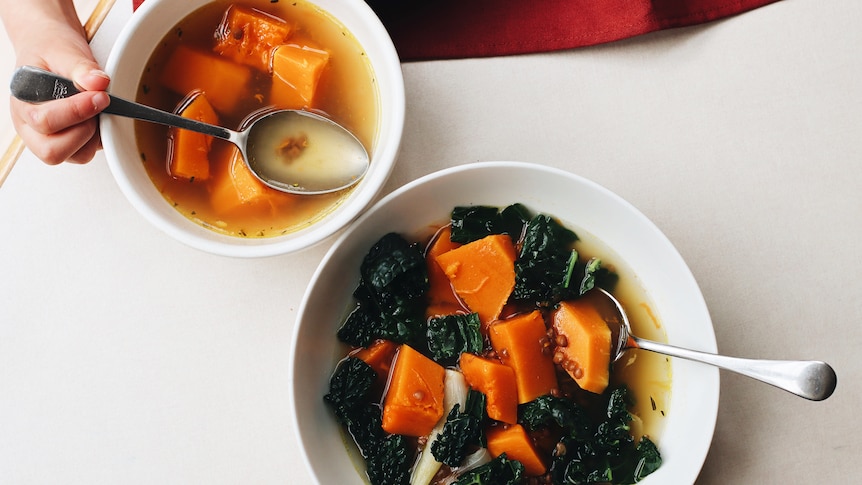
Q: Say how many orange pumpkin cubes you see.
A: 13